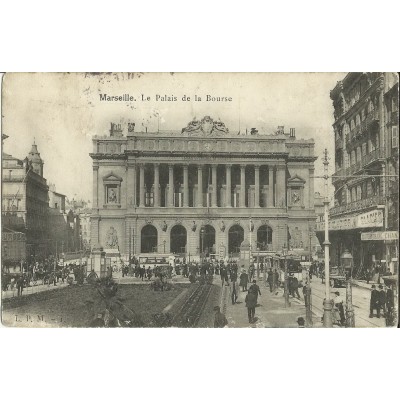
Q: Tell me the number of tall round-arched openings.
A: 5